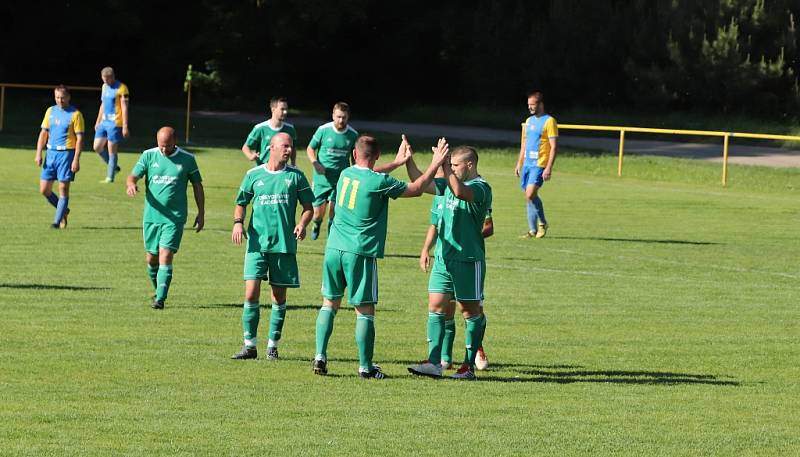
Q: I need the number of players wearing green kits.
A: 7